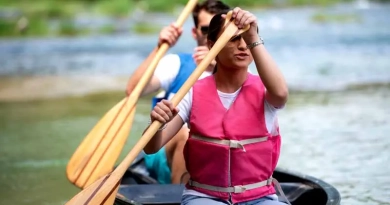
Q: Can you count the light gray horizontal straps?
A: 2